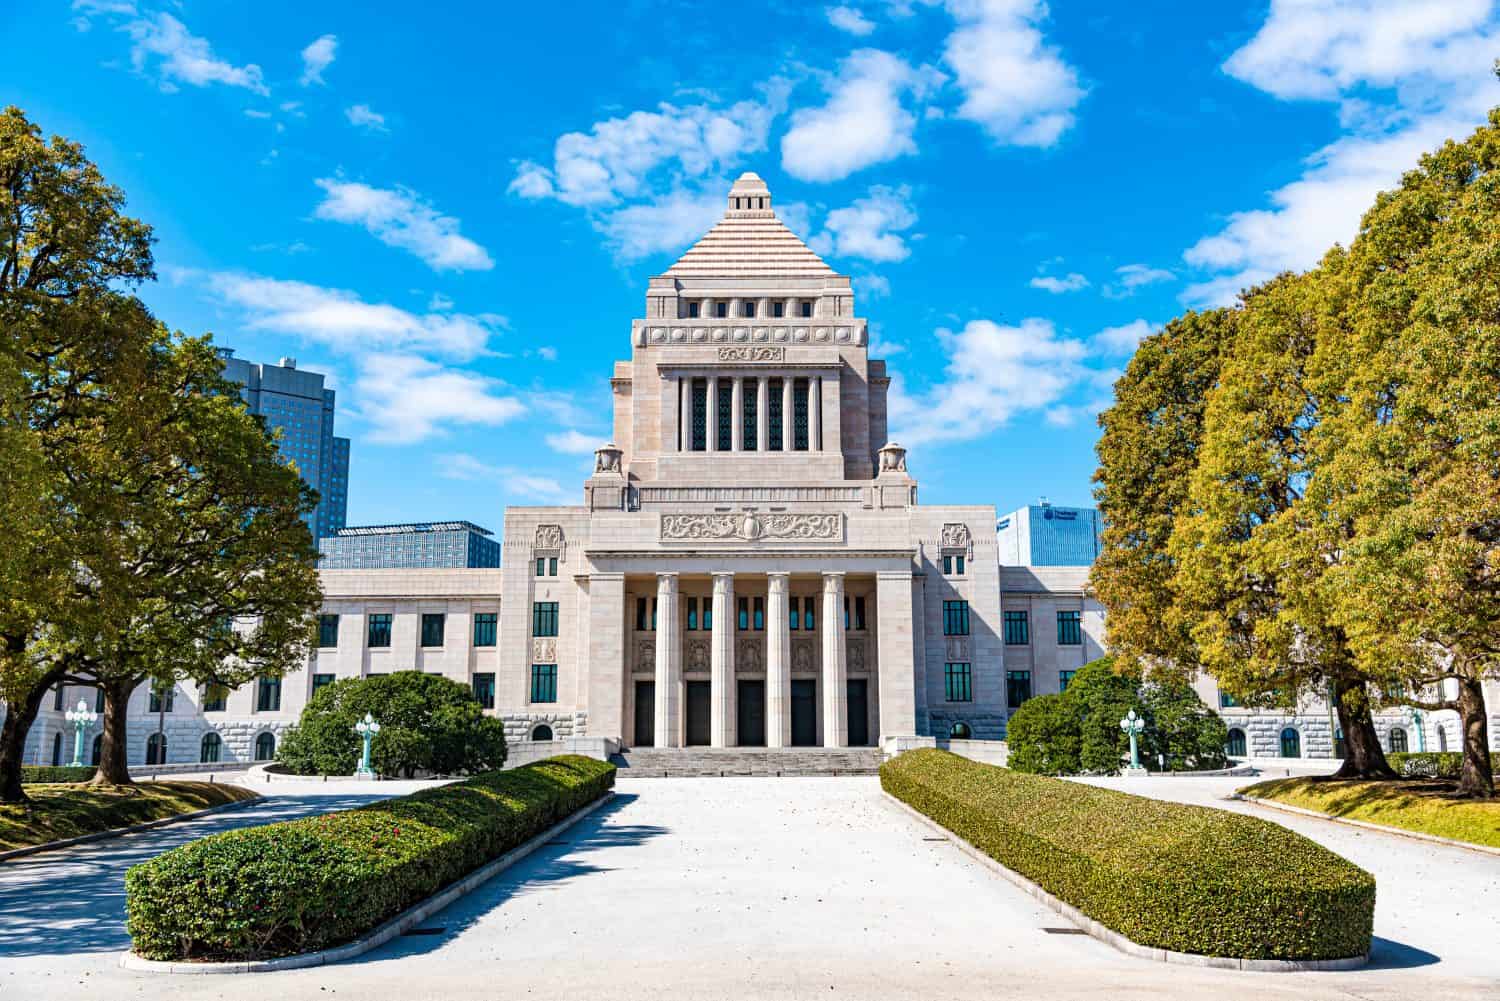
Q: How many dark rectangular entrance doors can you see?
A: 5